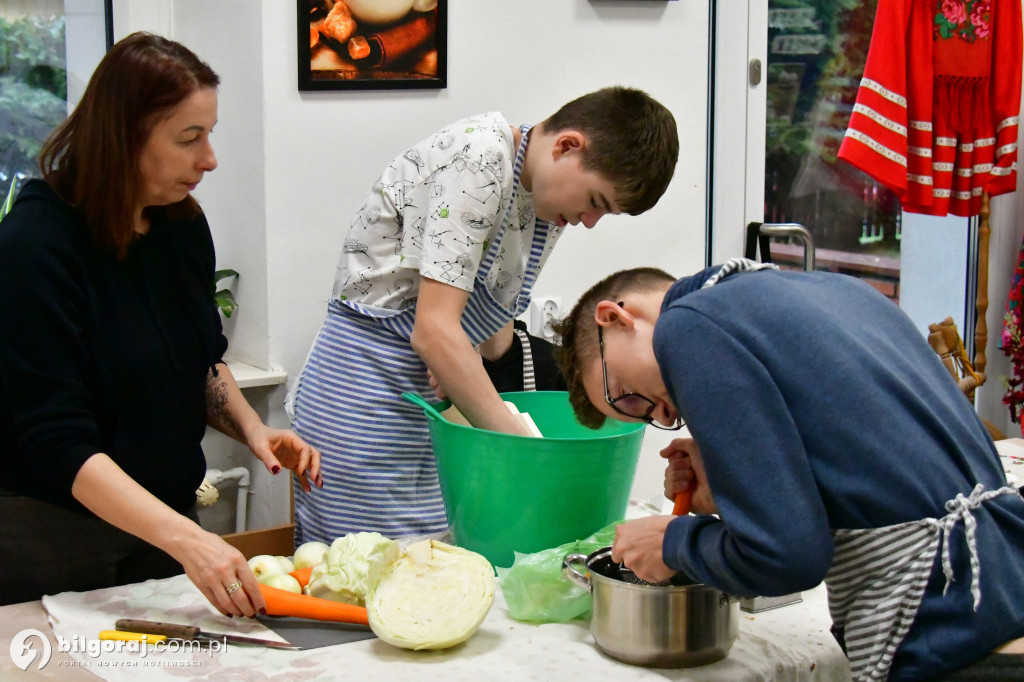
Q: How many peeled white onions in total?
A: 4